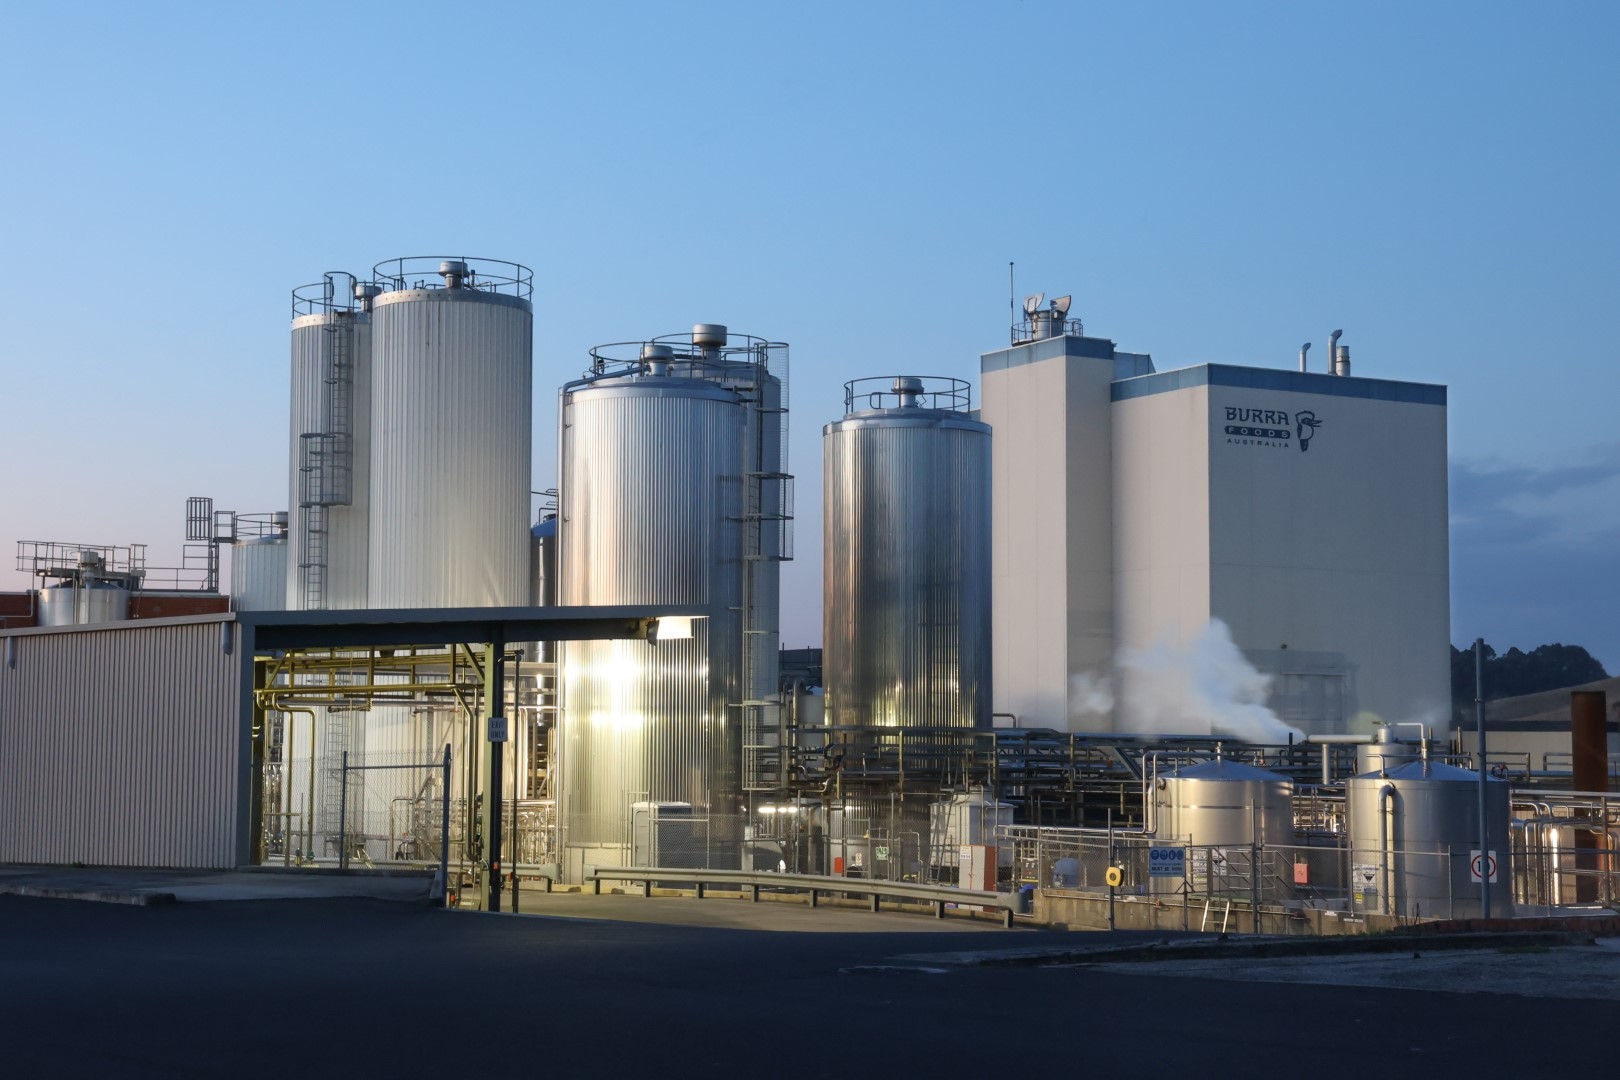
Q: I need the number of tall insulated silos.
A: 5